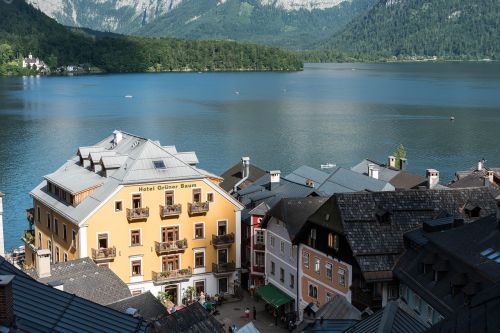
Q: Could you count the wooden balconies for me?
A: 8